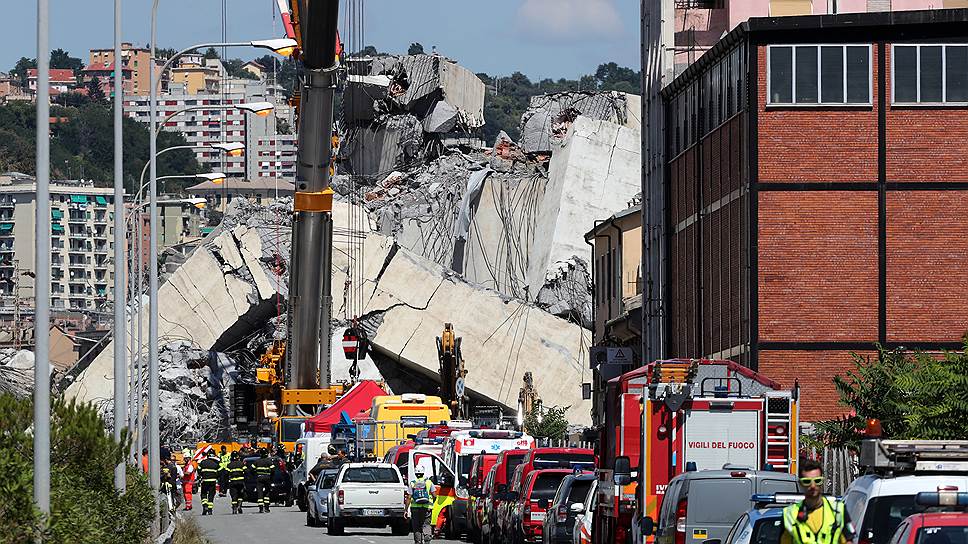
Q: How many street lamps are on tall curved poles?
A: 5